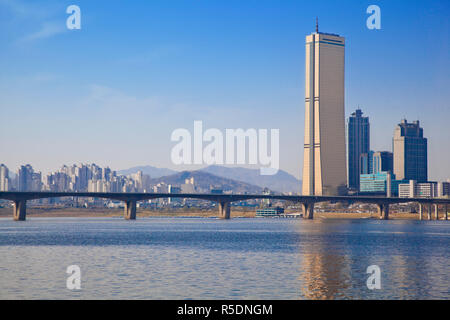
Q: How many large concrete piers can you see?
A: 5